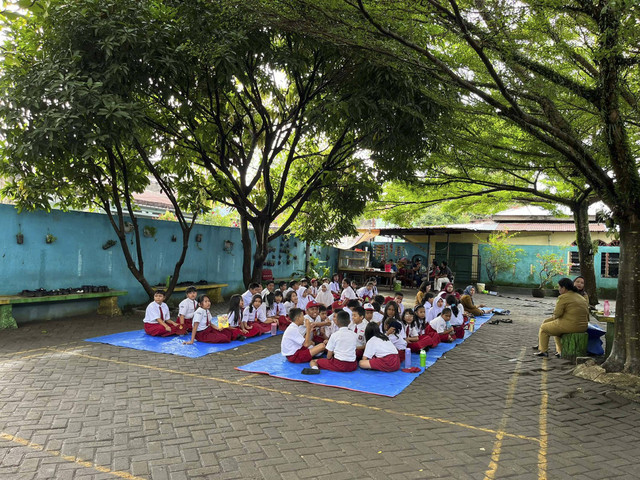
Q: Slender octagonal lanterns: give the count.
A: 0